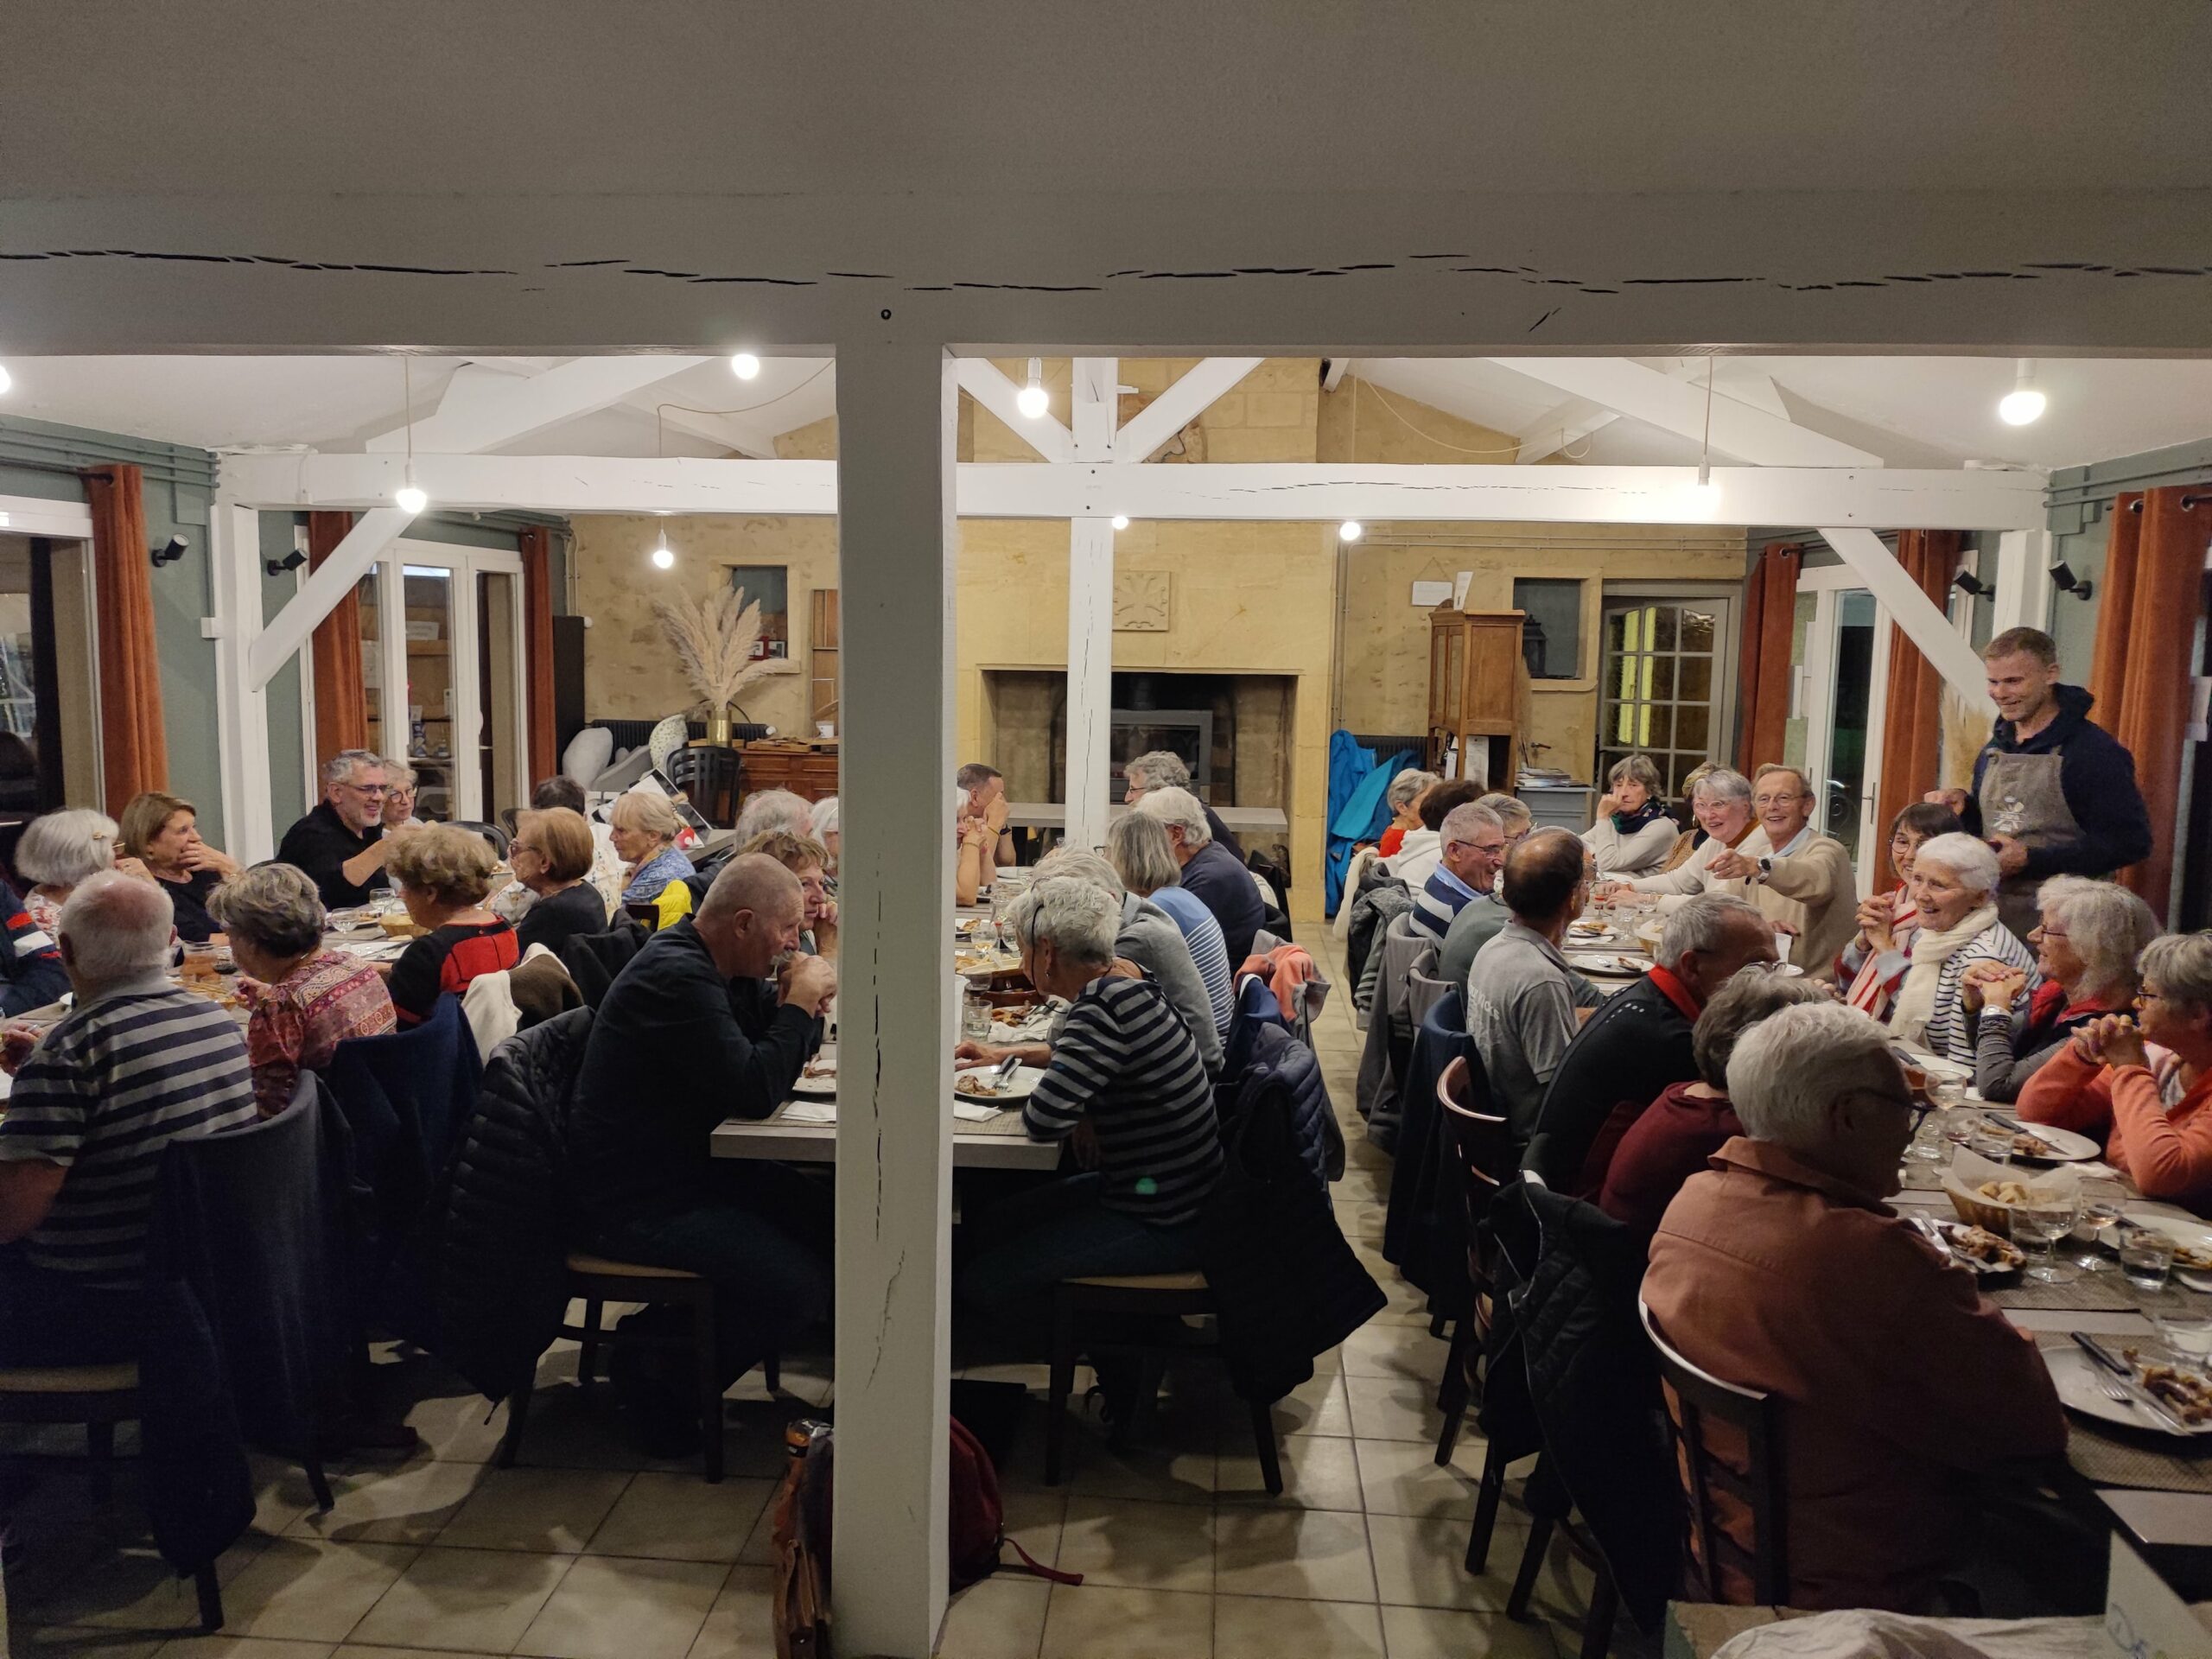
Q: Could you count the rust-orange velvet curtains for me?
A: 6